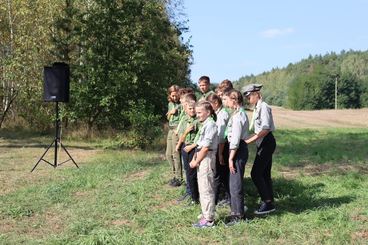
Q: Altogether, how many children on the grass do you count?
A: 11